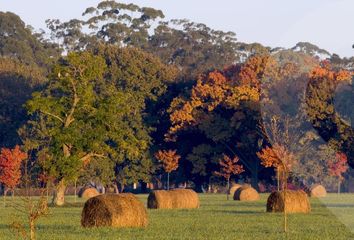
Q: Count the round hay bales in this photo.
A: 7